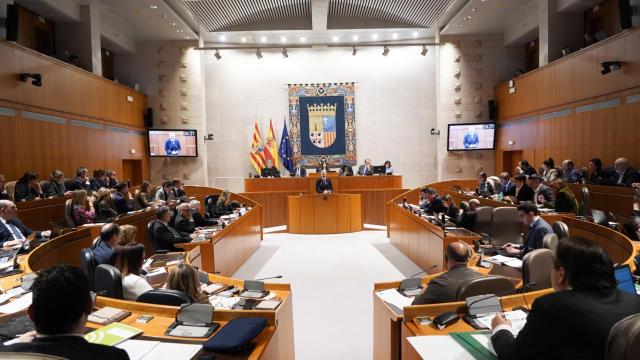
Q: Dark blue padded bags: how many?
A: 1